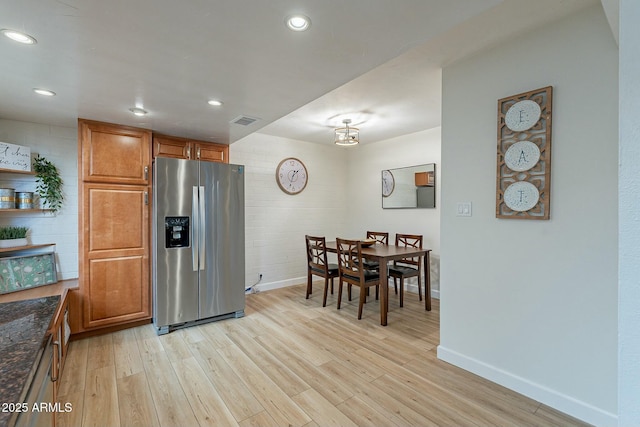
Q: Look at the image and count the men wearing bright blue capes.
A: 0